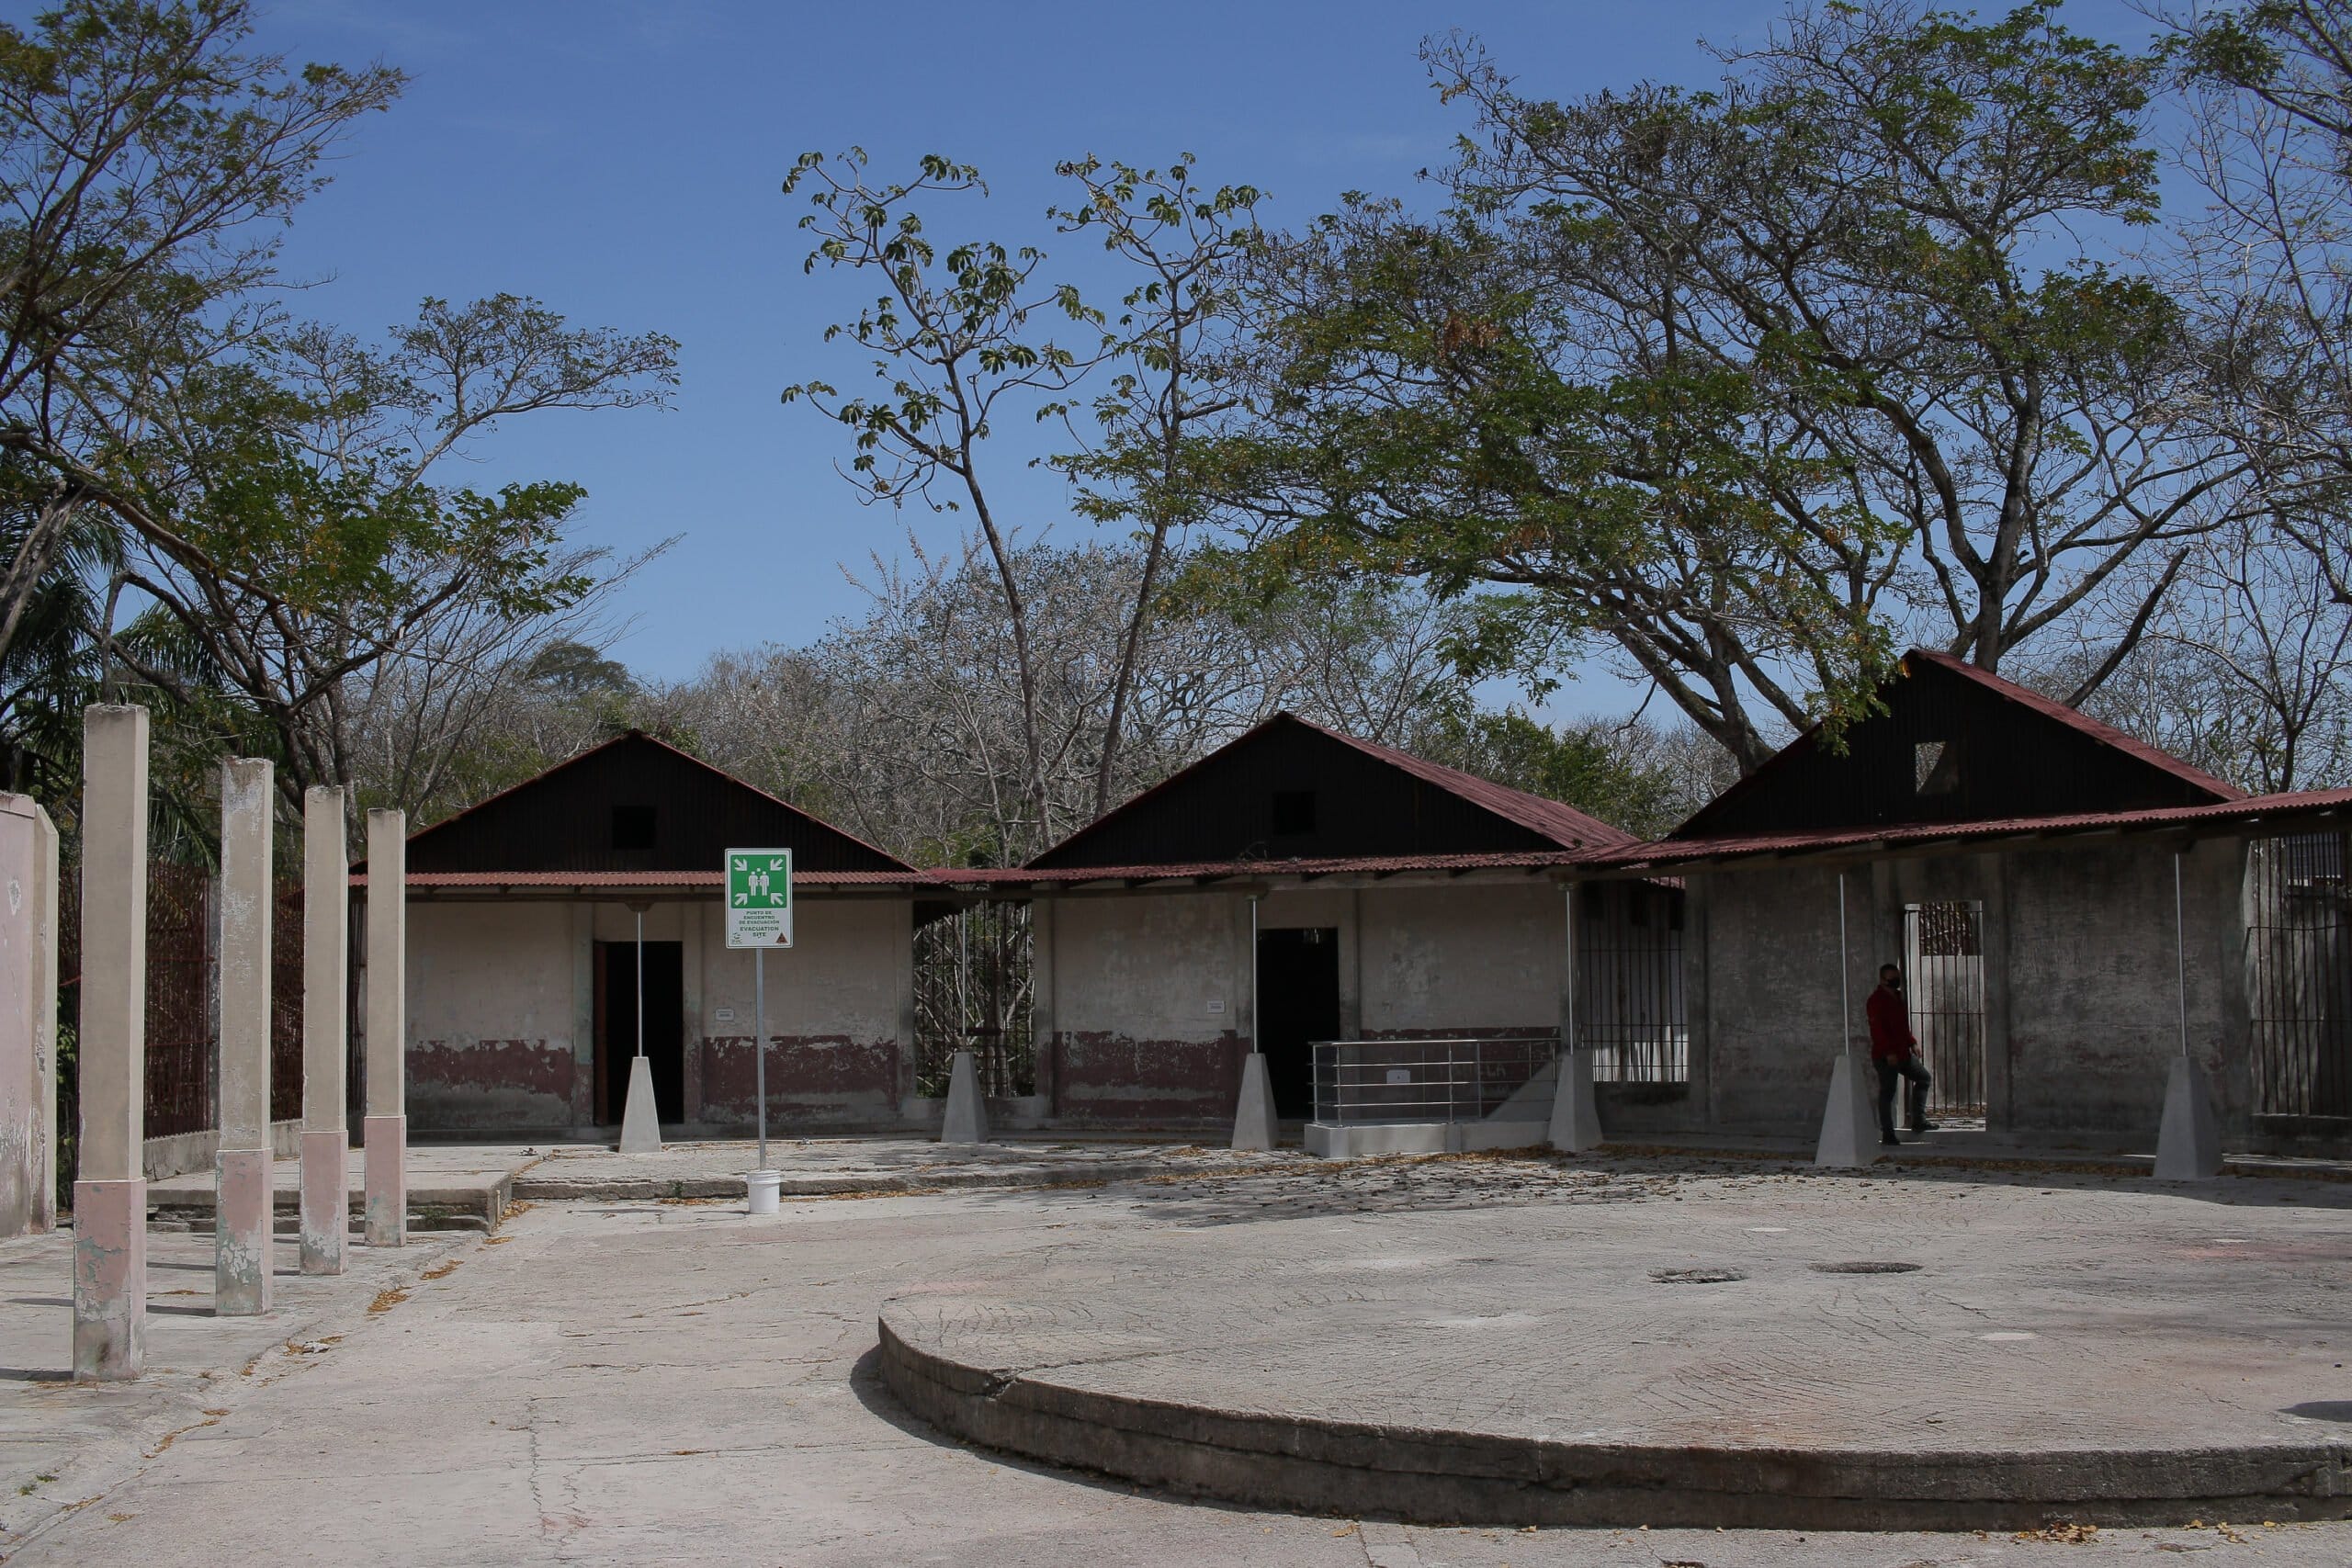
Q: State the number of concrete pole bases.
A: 6